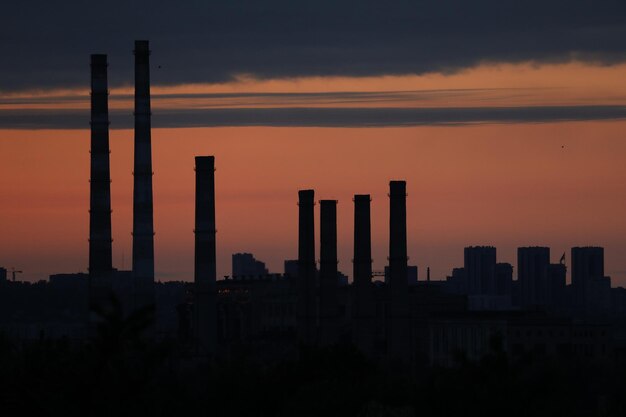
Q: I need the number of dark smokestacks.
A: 7